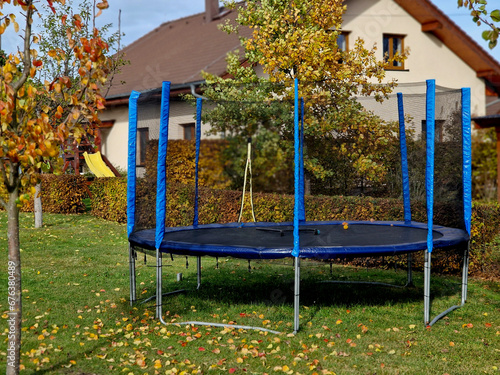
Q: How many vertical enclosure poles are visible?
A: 8